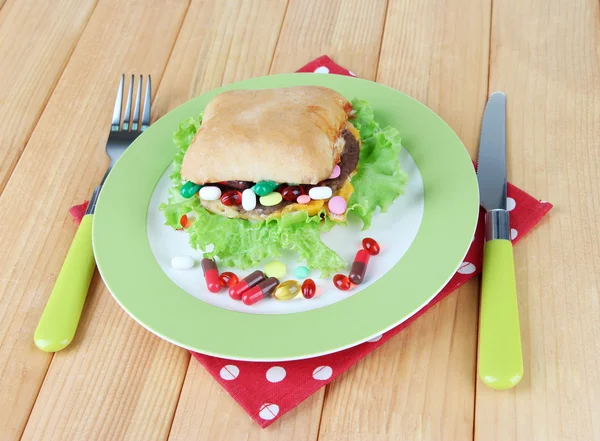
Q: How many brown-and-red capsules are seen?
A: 4